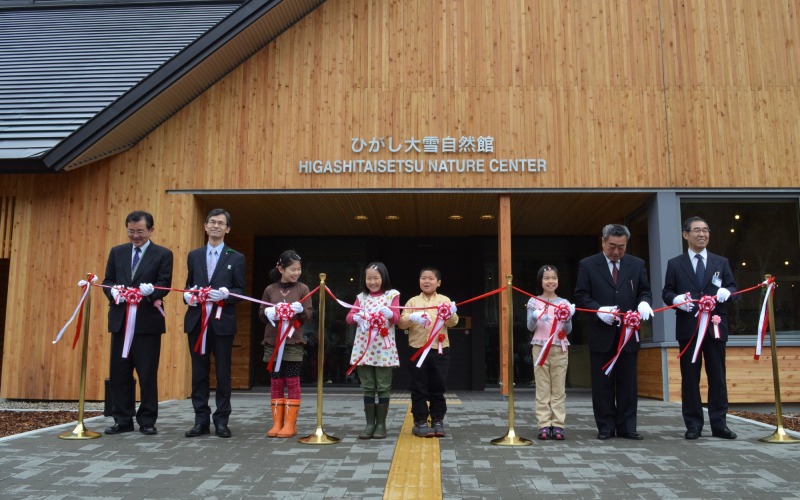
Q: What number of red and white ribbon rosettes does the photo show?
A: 8